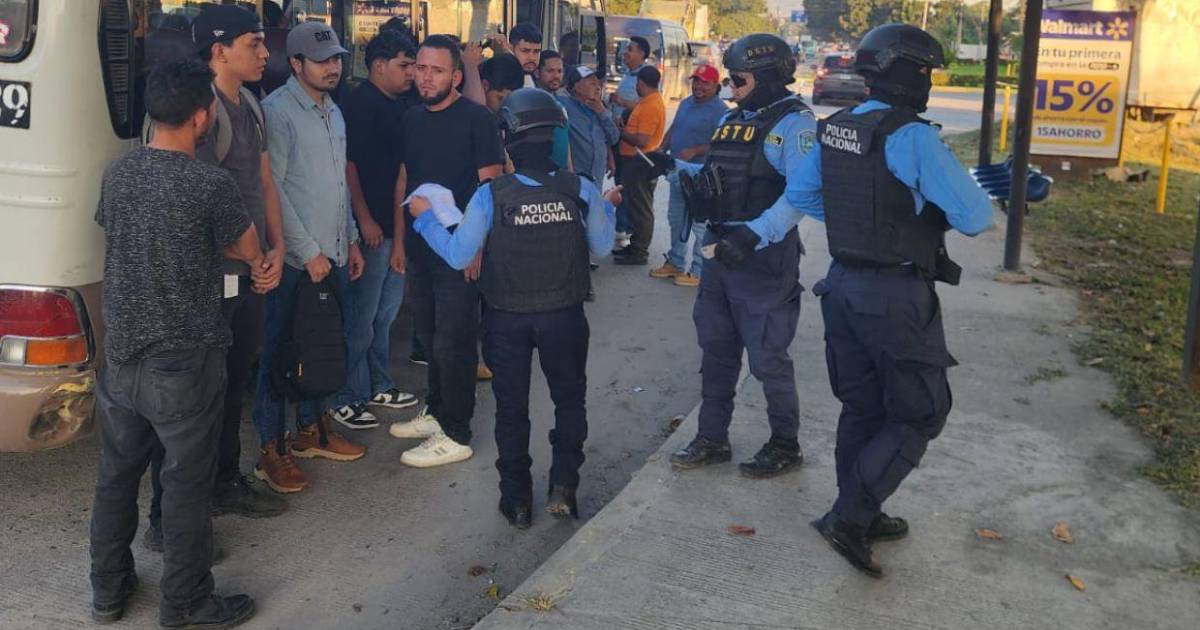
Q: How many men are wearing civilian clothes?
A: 12